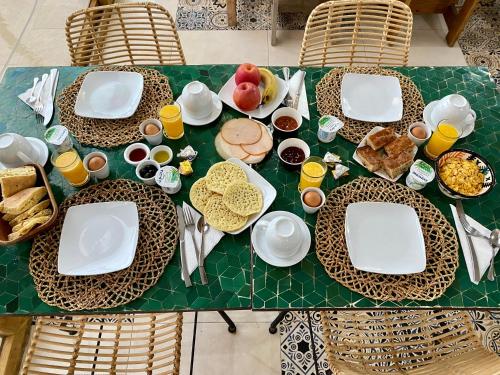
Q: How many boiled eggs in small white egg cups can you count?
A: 4